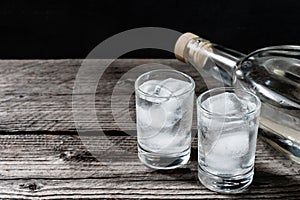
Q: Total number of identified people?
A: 0